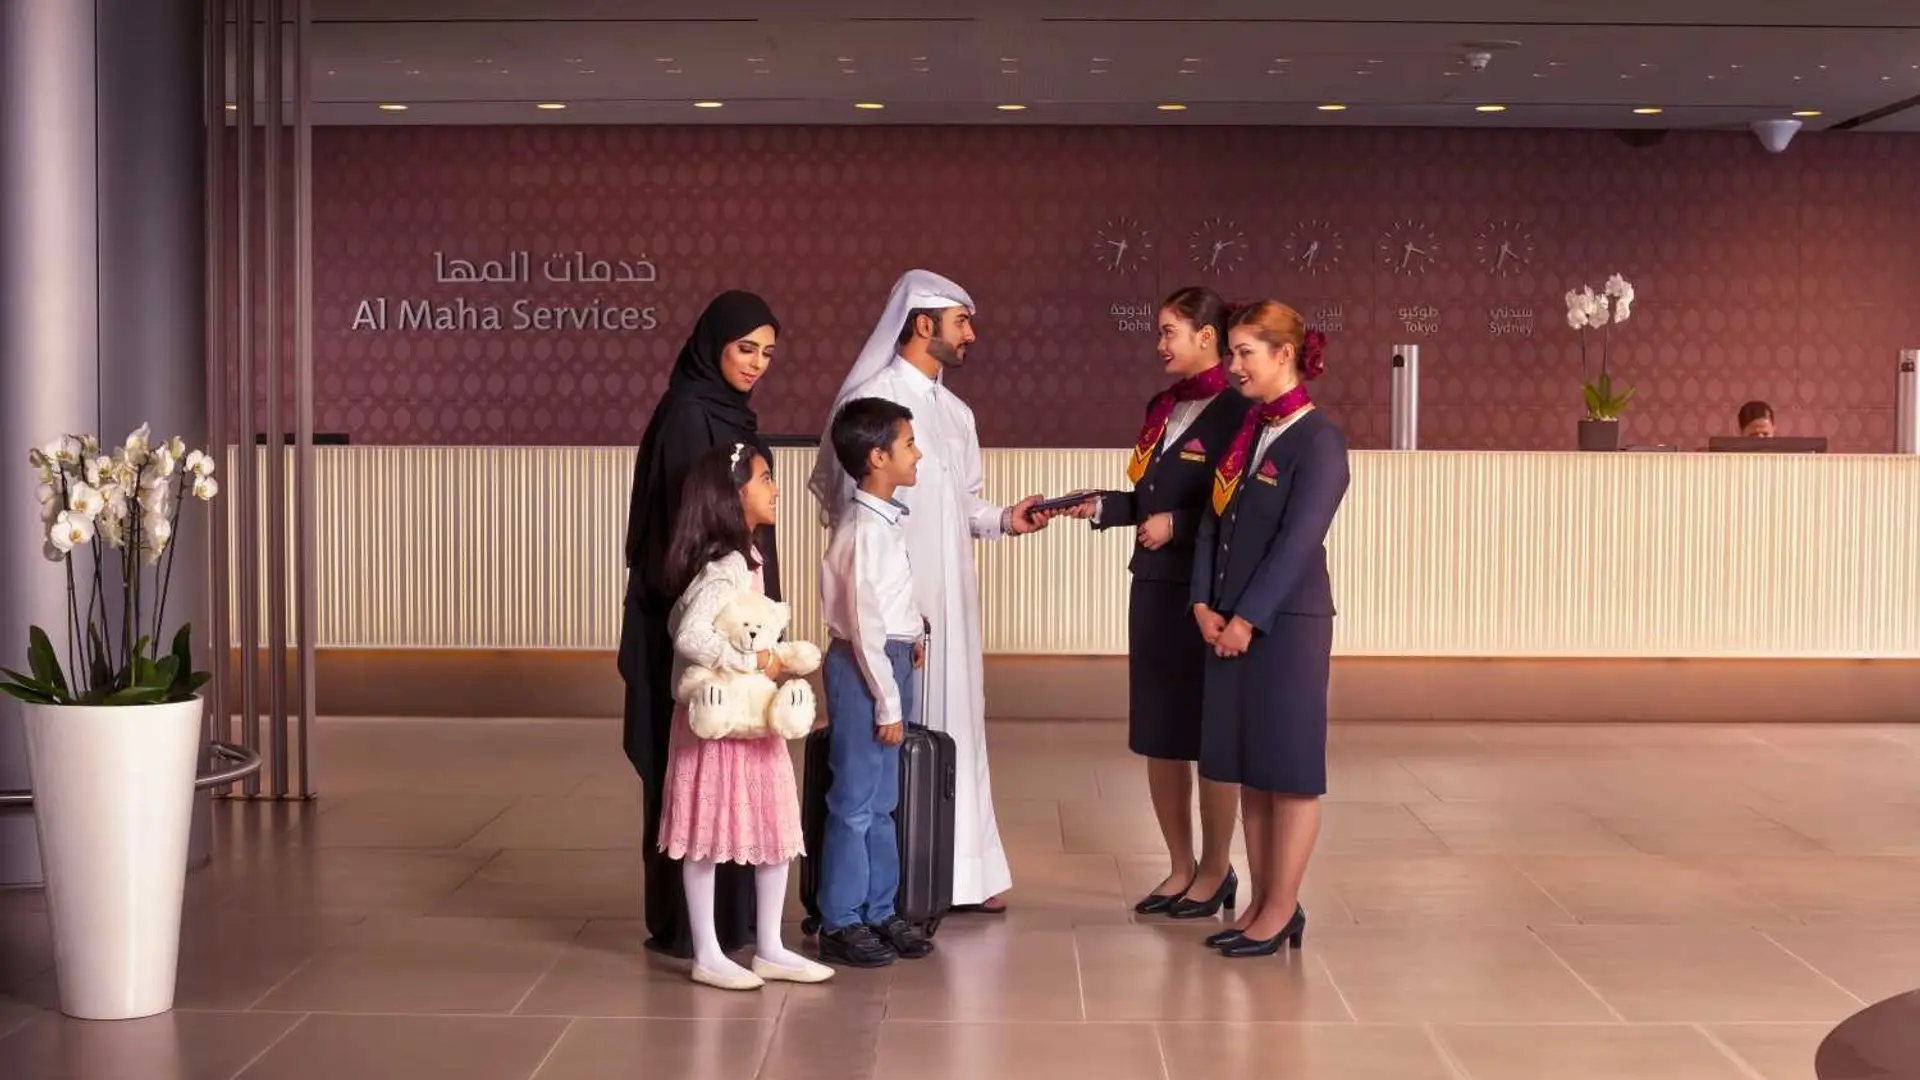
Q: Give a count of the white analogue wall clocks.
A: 5